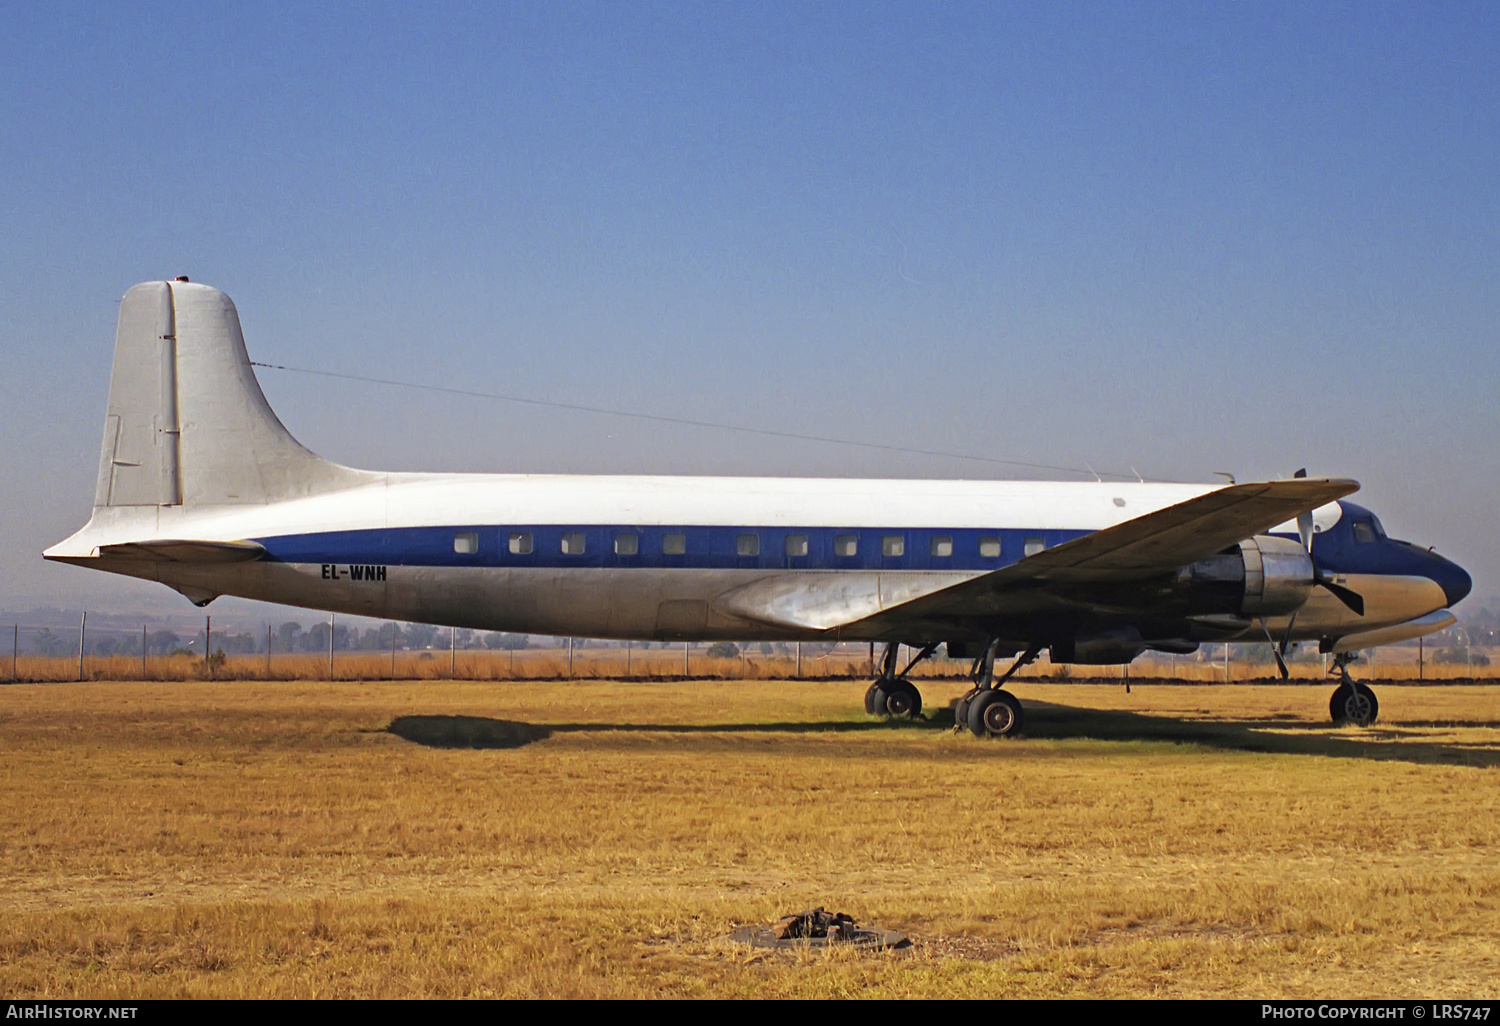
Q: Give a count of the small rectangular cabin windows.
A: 12